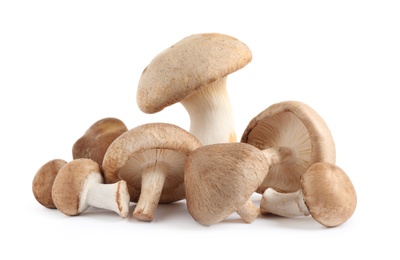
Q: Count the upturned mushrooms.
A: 2